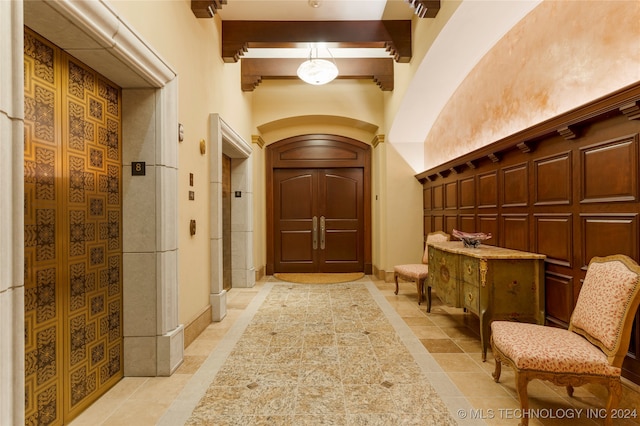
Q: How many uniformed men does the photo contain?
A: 0